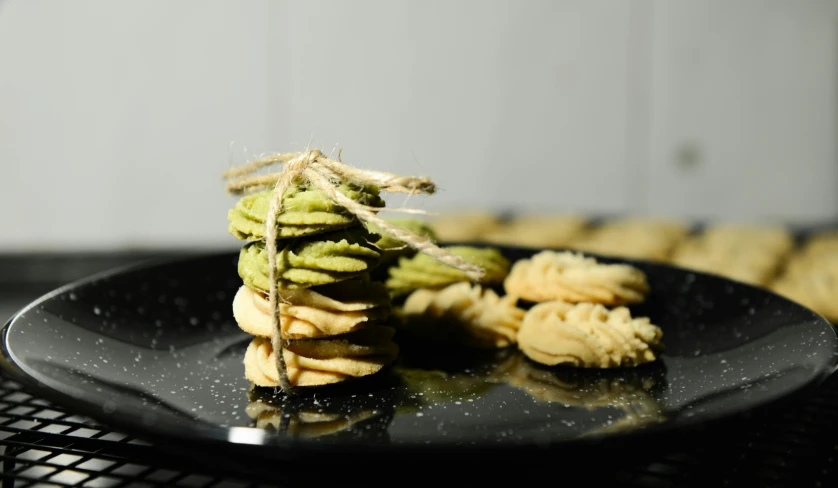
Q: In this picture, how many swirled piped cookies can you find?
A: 9